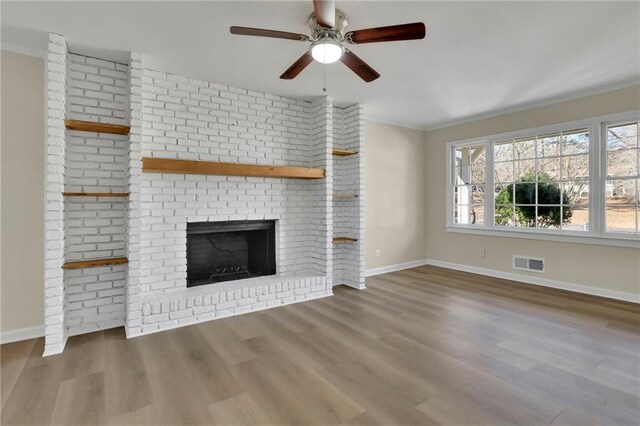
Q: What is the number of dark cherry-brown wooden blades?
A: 5